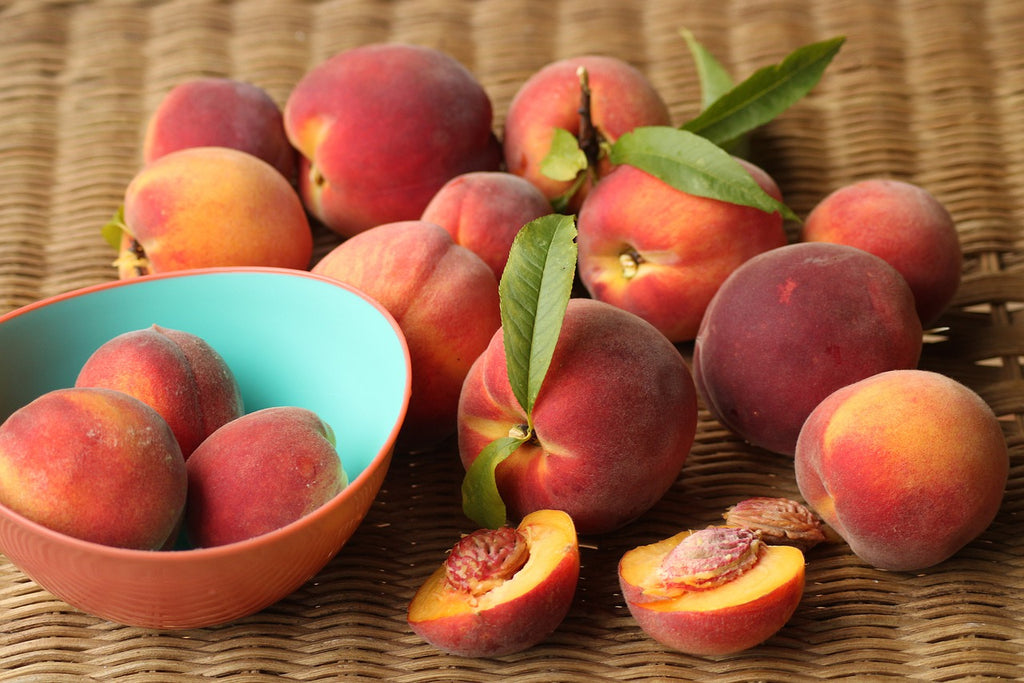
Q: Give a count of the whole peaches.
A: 14